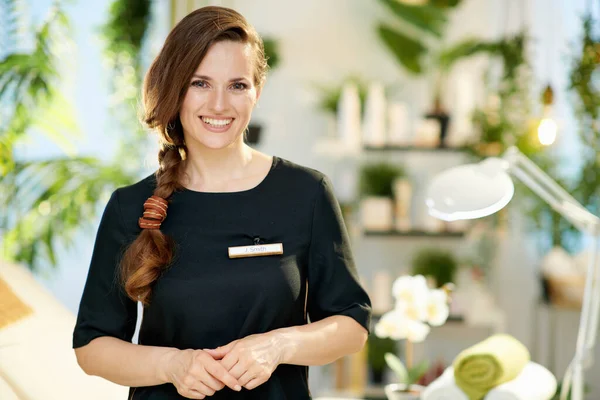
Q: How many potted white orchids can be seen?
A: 1